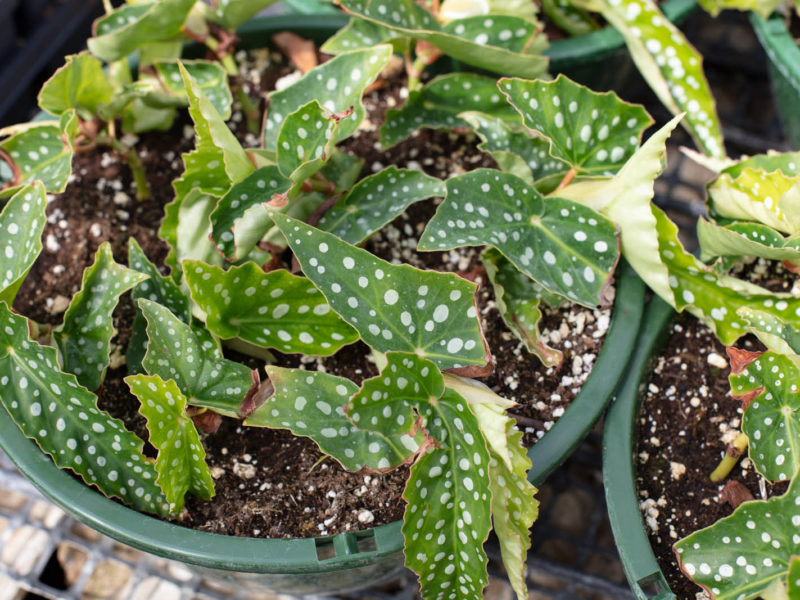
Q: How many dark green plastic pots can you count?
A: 4